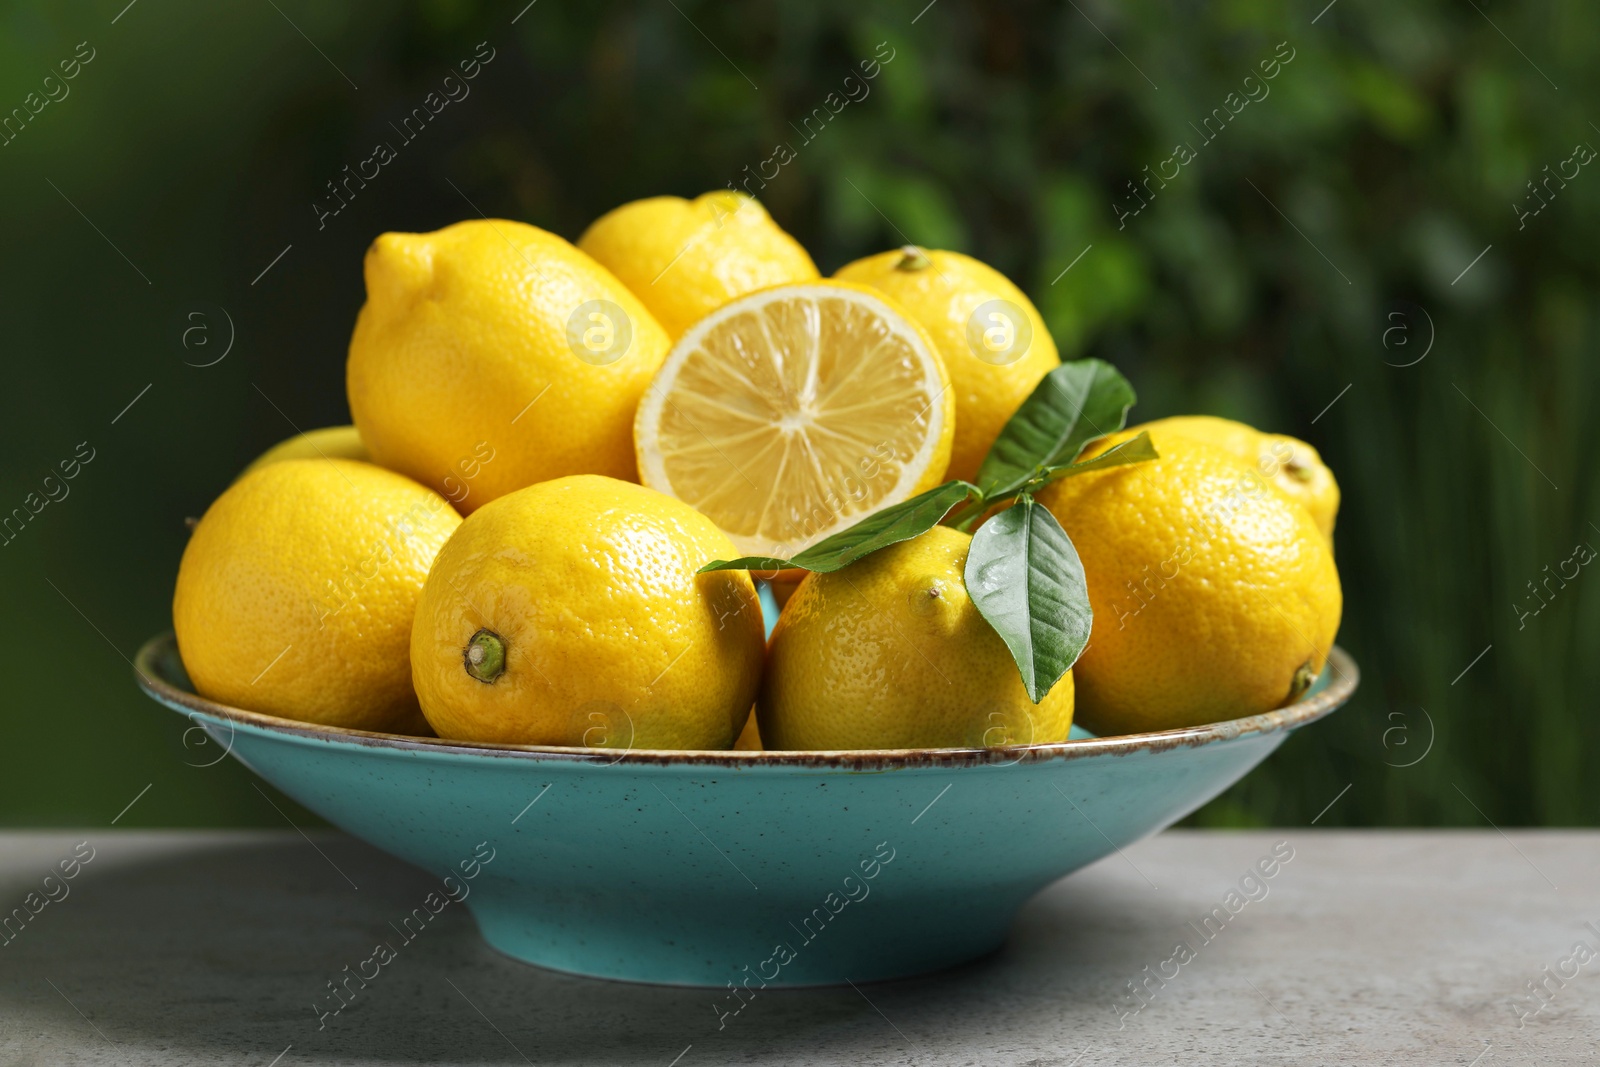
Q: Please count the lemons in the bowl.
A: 10